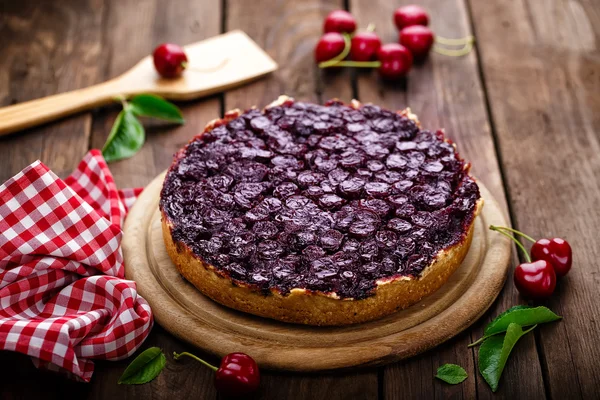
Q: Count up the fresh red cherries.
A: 10